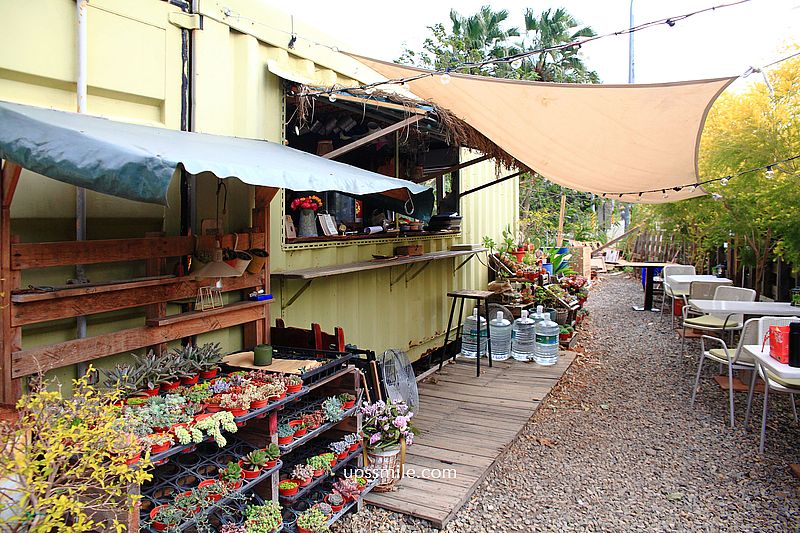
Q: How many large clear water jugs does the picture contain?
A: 5